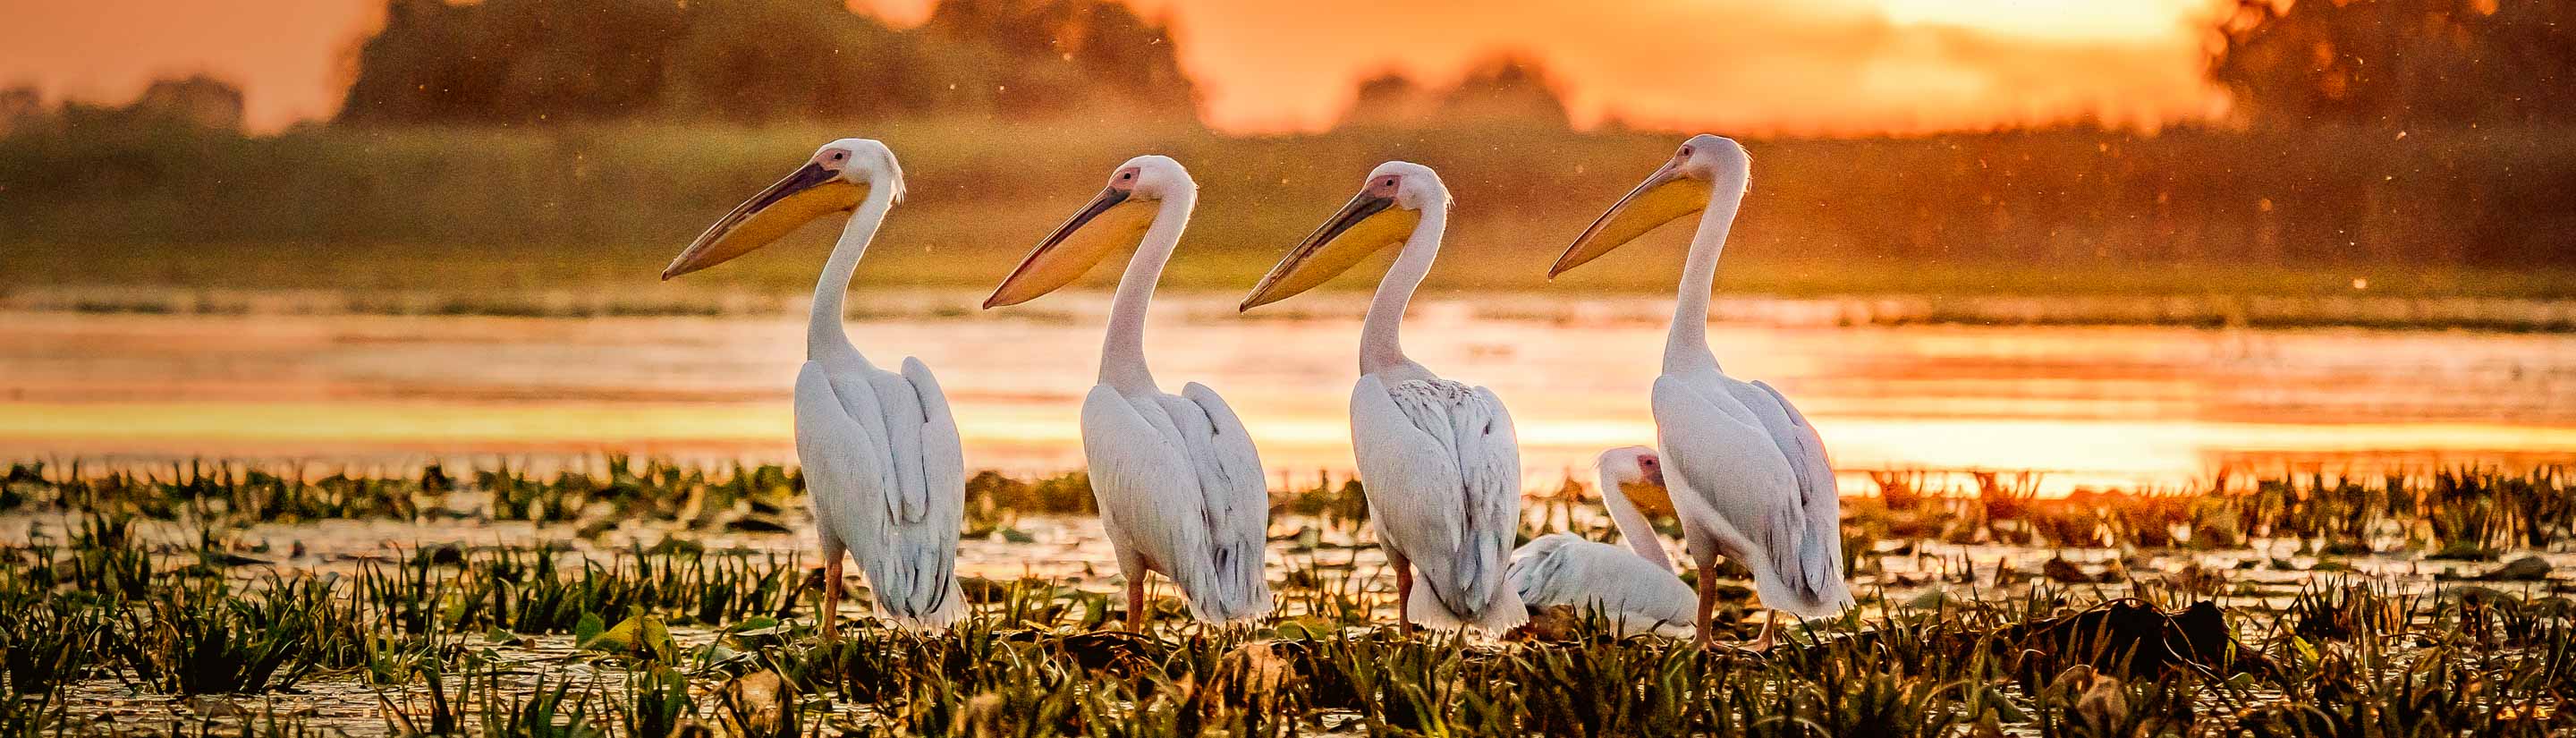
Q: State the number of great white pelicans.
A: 5